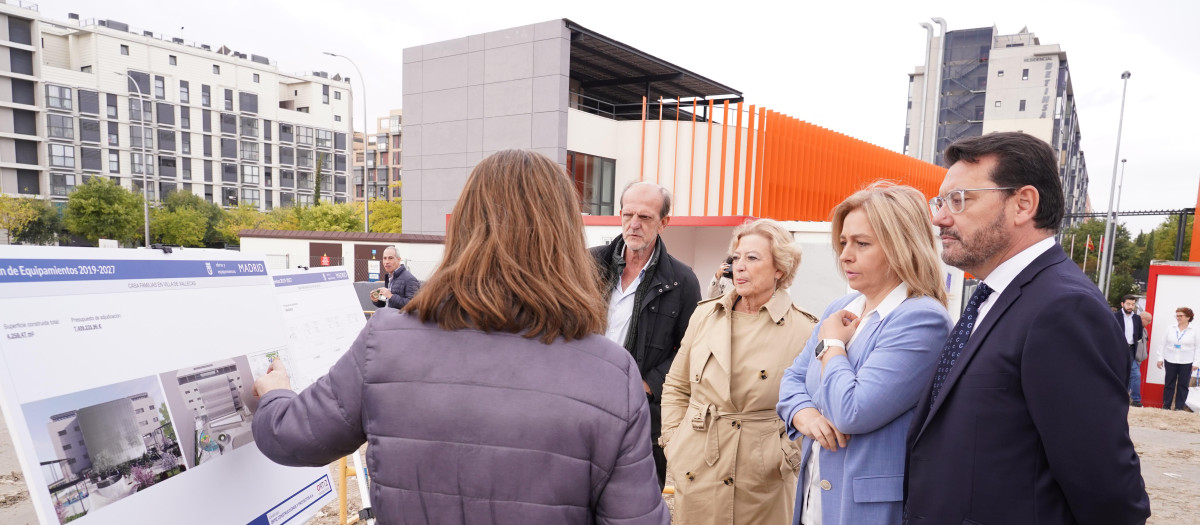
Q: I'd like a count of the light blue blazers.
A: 1